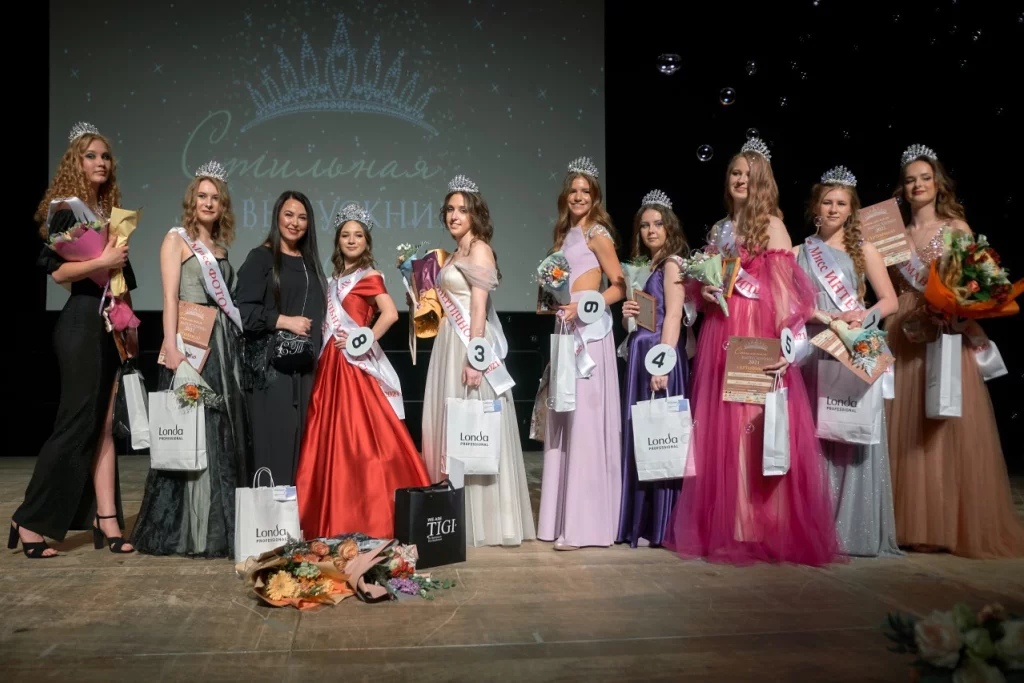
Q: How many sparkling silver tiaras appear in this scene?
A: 9